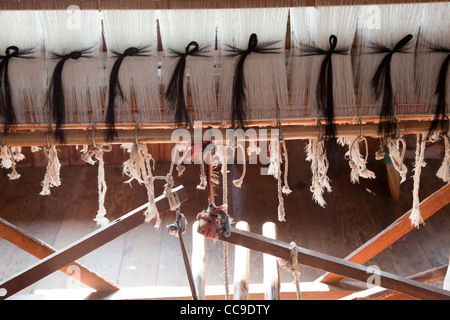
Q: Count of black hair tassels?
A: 8